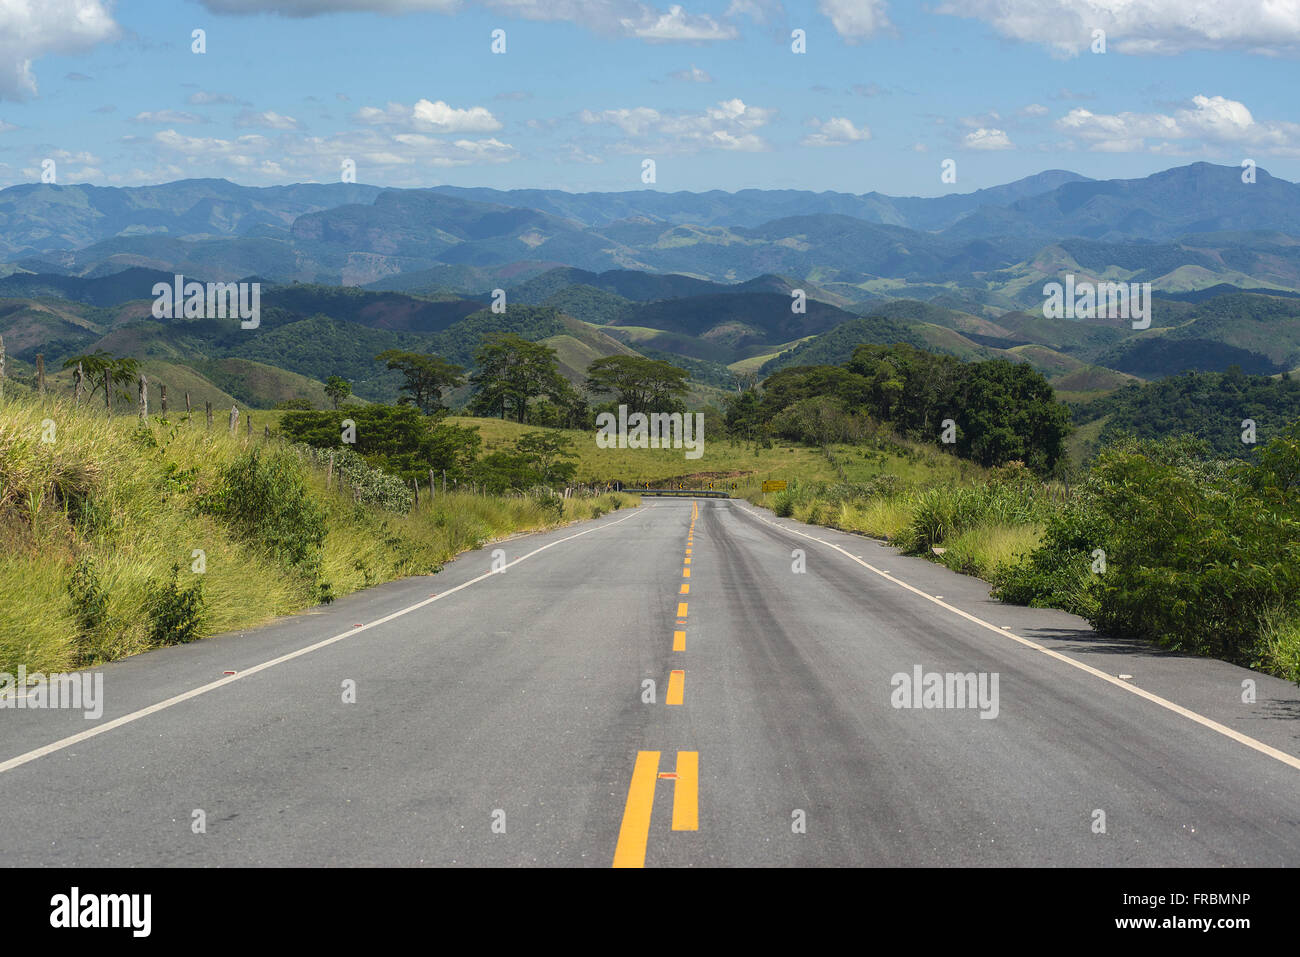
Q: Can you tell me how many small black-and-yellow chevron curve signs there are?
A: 5